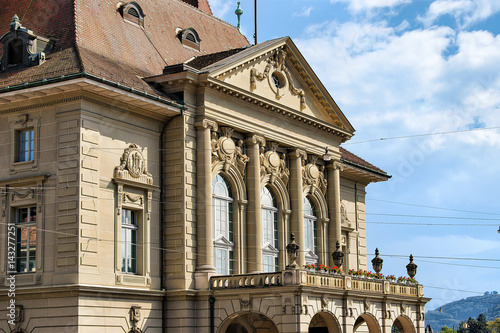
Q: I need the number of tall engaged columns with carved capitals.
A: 4